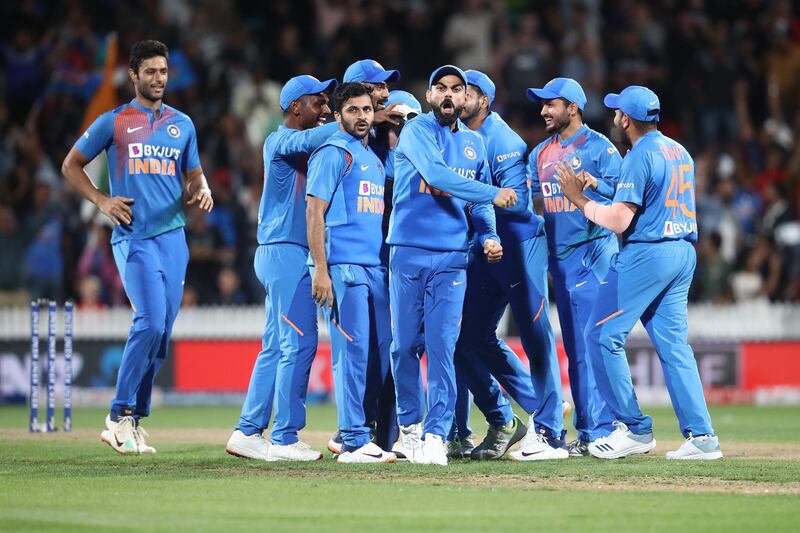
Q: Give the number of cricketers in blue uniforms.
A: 9